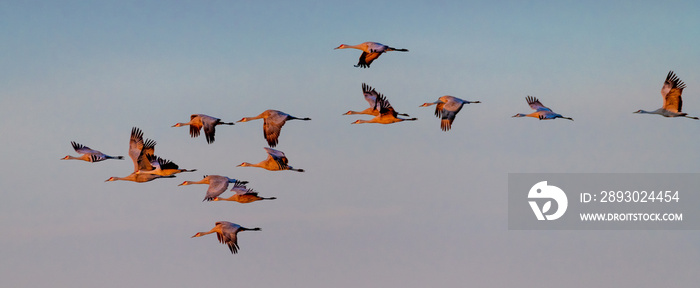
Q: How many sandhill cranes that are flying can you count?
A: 15